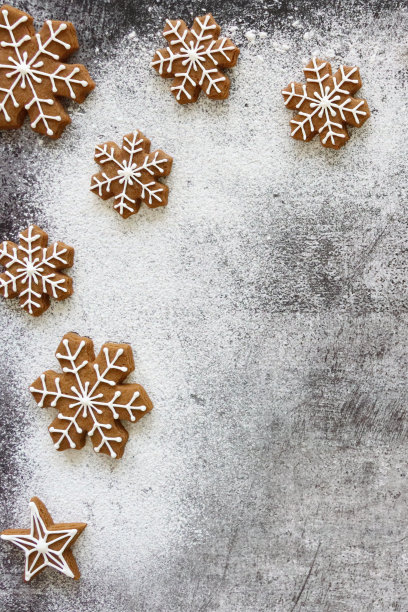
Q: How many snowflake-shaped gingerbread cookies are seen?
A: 6